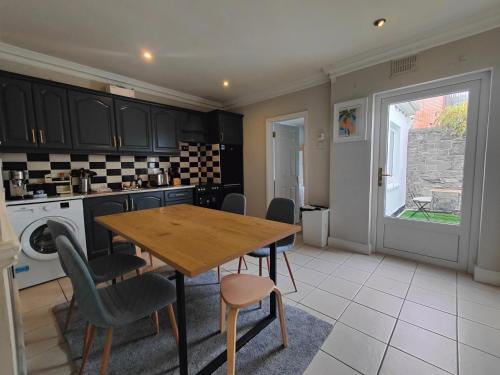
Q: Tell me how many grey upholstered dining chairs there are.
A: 4